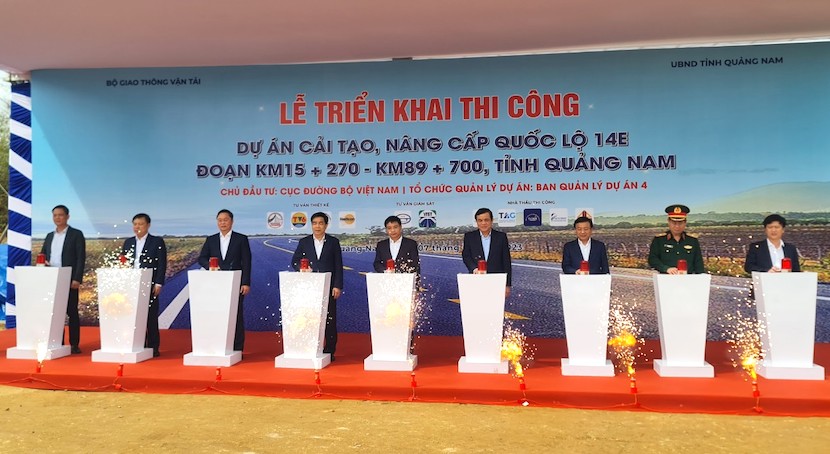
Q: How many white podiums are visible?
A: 9